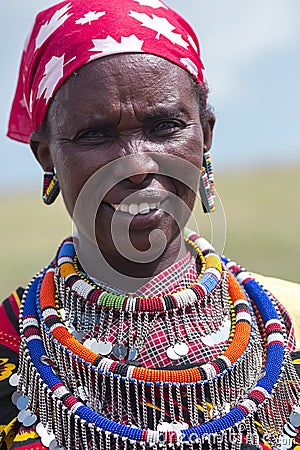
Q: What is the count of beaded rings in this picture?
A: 3